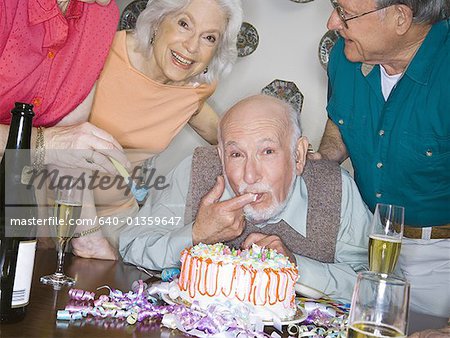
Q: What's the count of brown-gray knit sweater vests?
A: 1